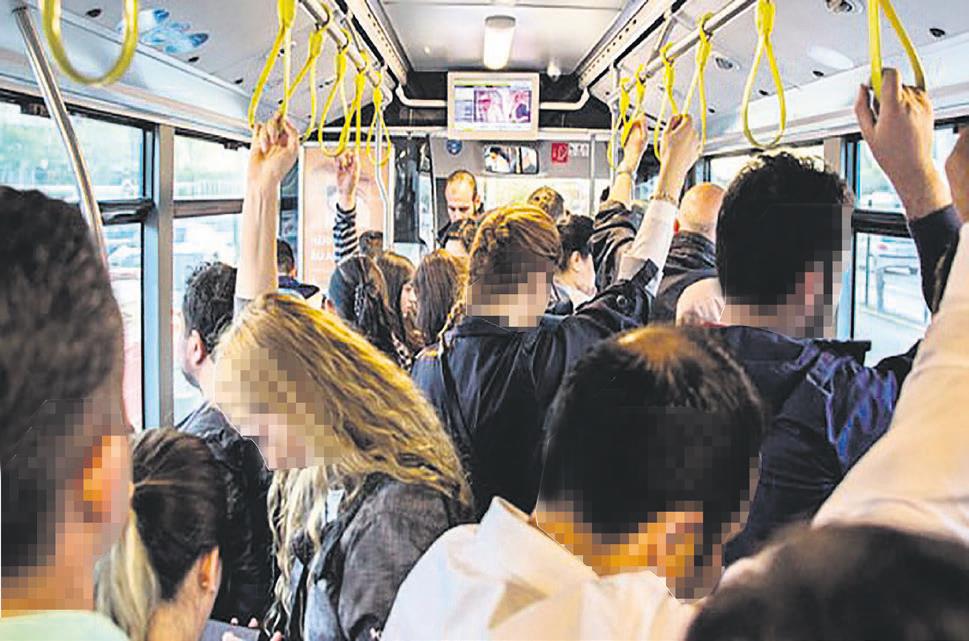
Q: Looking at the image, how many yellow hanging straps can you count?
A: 12